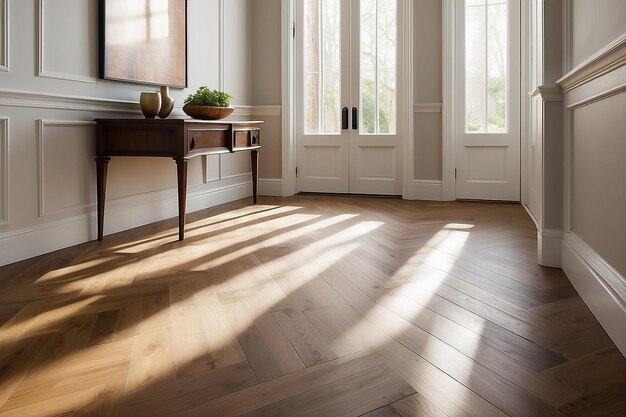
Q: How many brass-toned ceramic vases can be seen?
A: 2